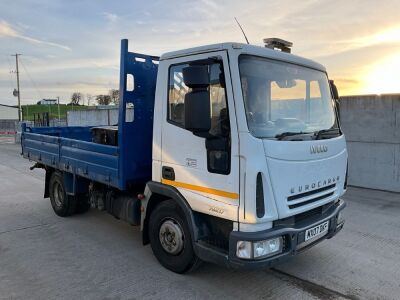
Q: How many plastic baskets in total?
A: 0